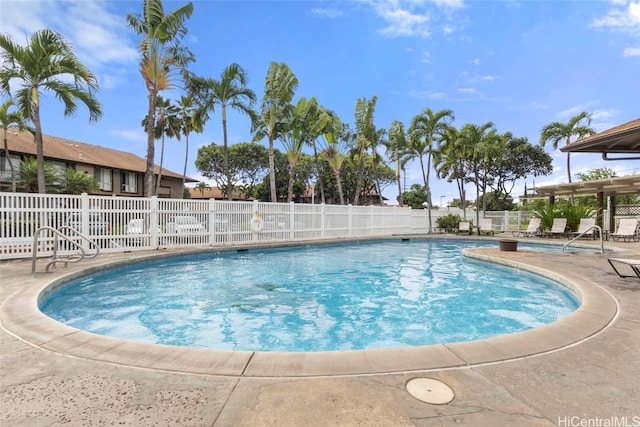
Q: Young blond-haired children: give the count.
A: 0